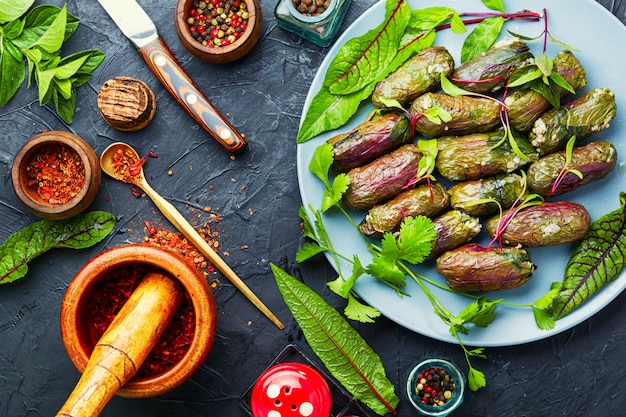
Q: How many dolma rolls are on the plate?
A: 14